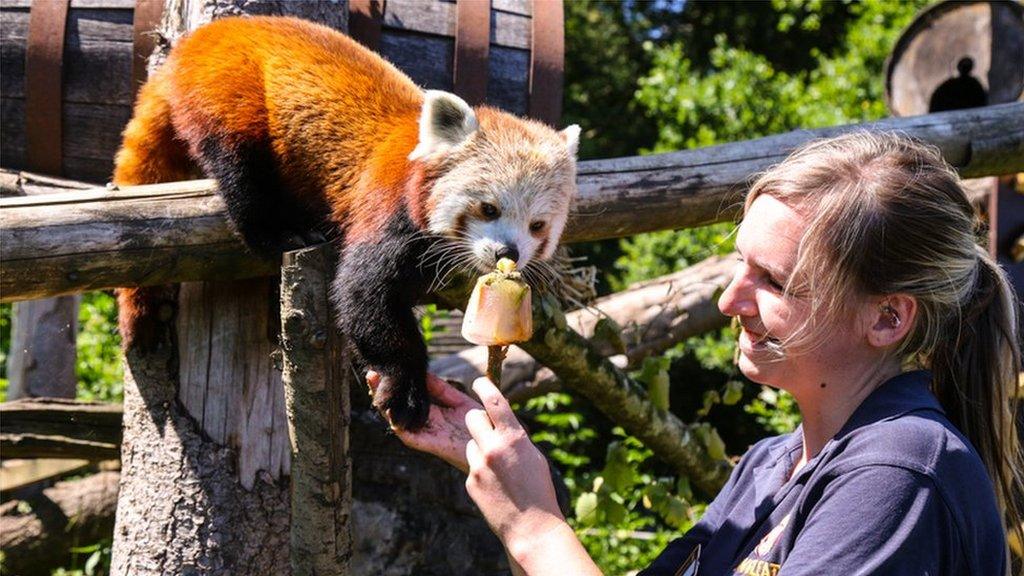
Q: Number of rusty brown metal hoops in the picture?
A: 5